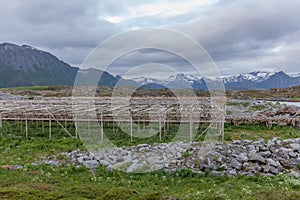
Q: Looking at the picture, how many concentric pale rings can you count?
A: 2